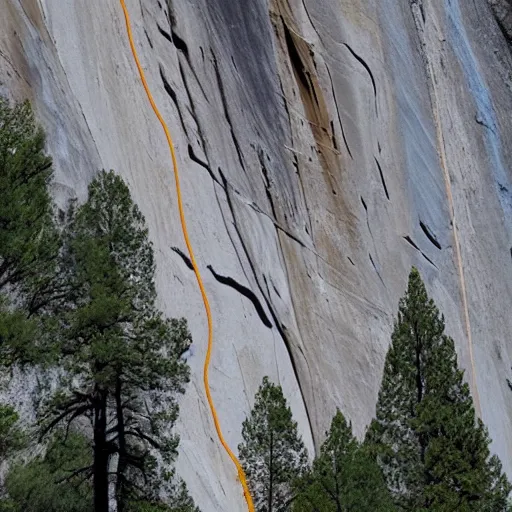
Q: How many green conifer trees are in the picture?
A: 5